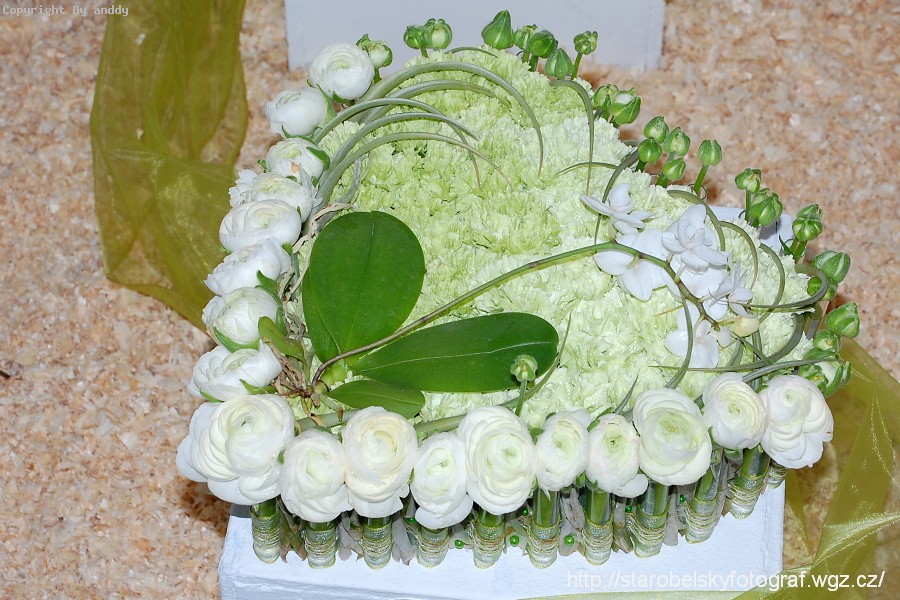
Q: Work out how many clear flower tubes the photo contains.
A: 11